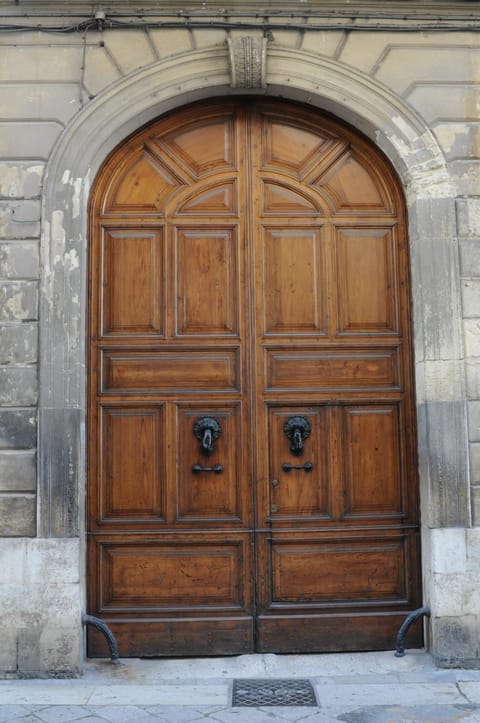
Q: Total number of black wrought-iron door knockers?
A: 2